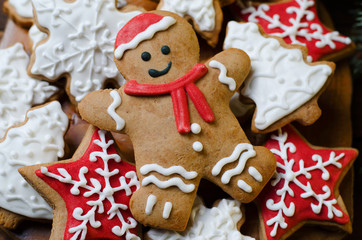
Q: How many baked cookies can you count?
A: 11